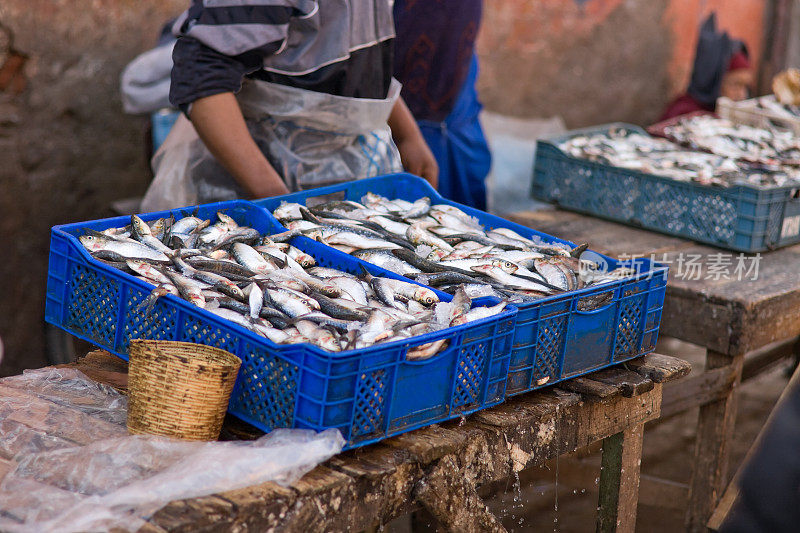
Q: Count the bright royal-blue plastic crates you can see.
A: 2